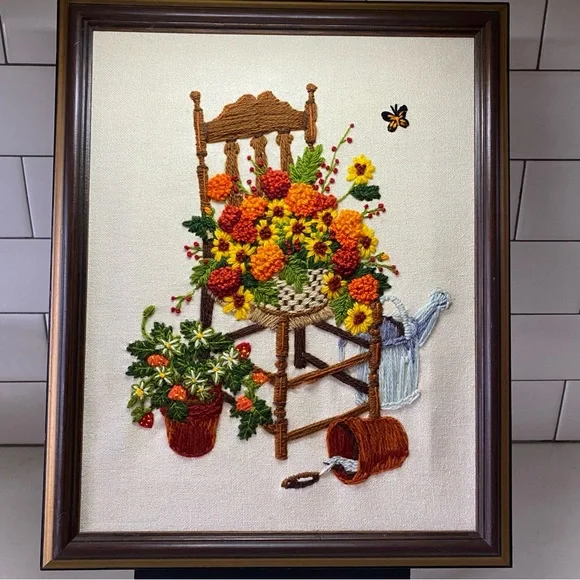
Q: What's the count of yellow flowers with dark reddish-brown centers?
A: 12